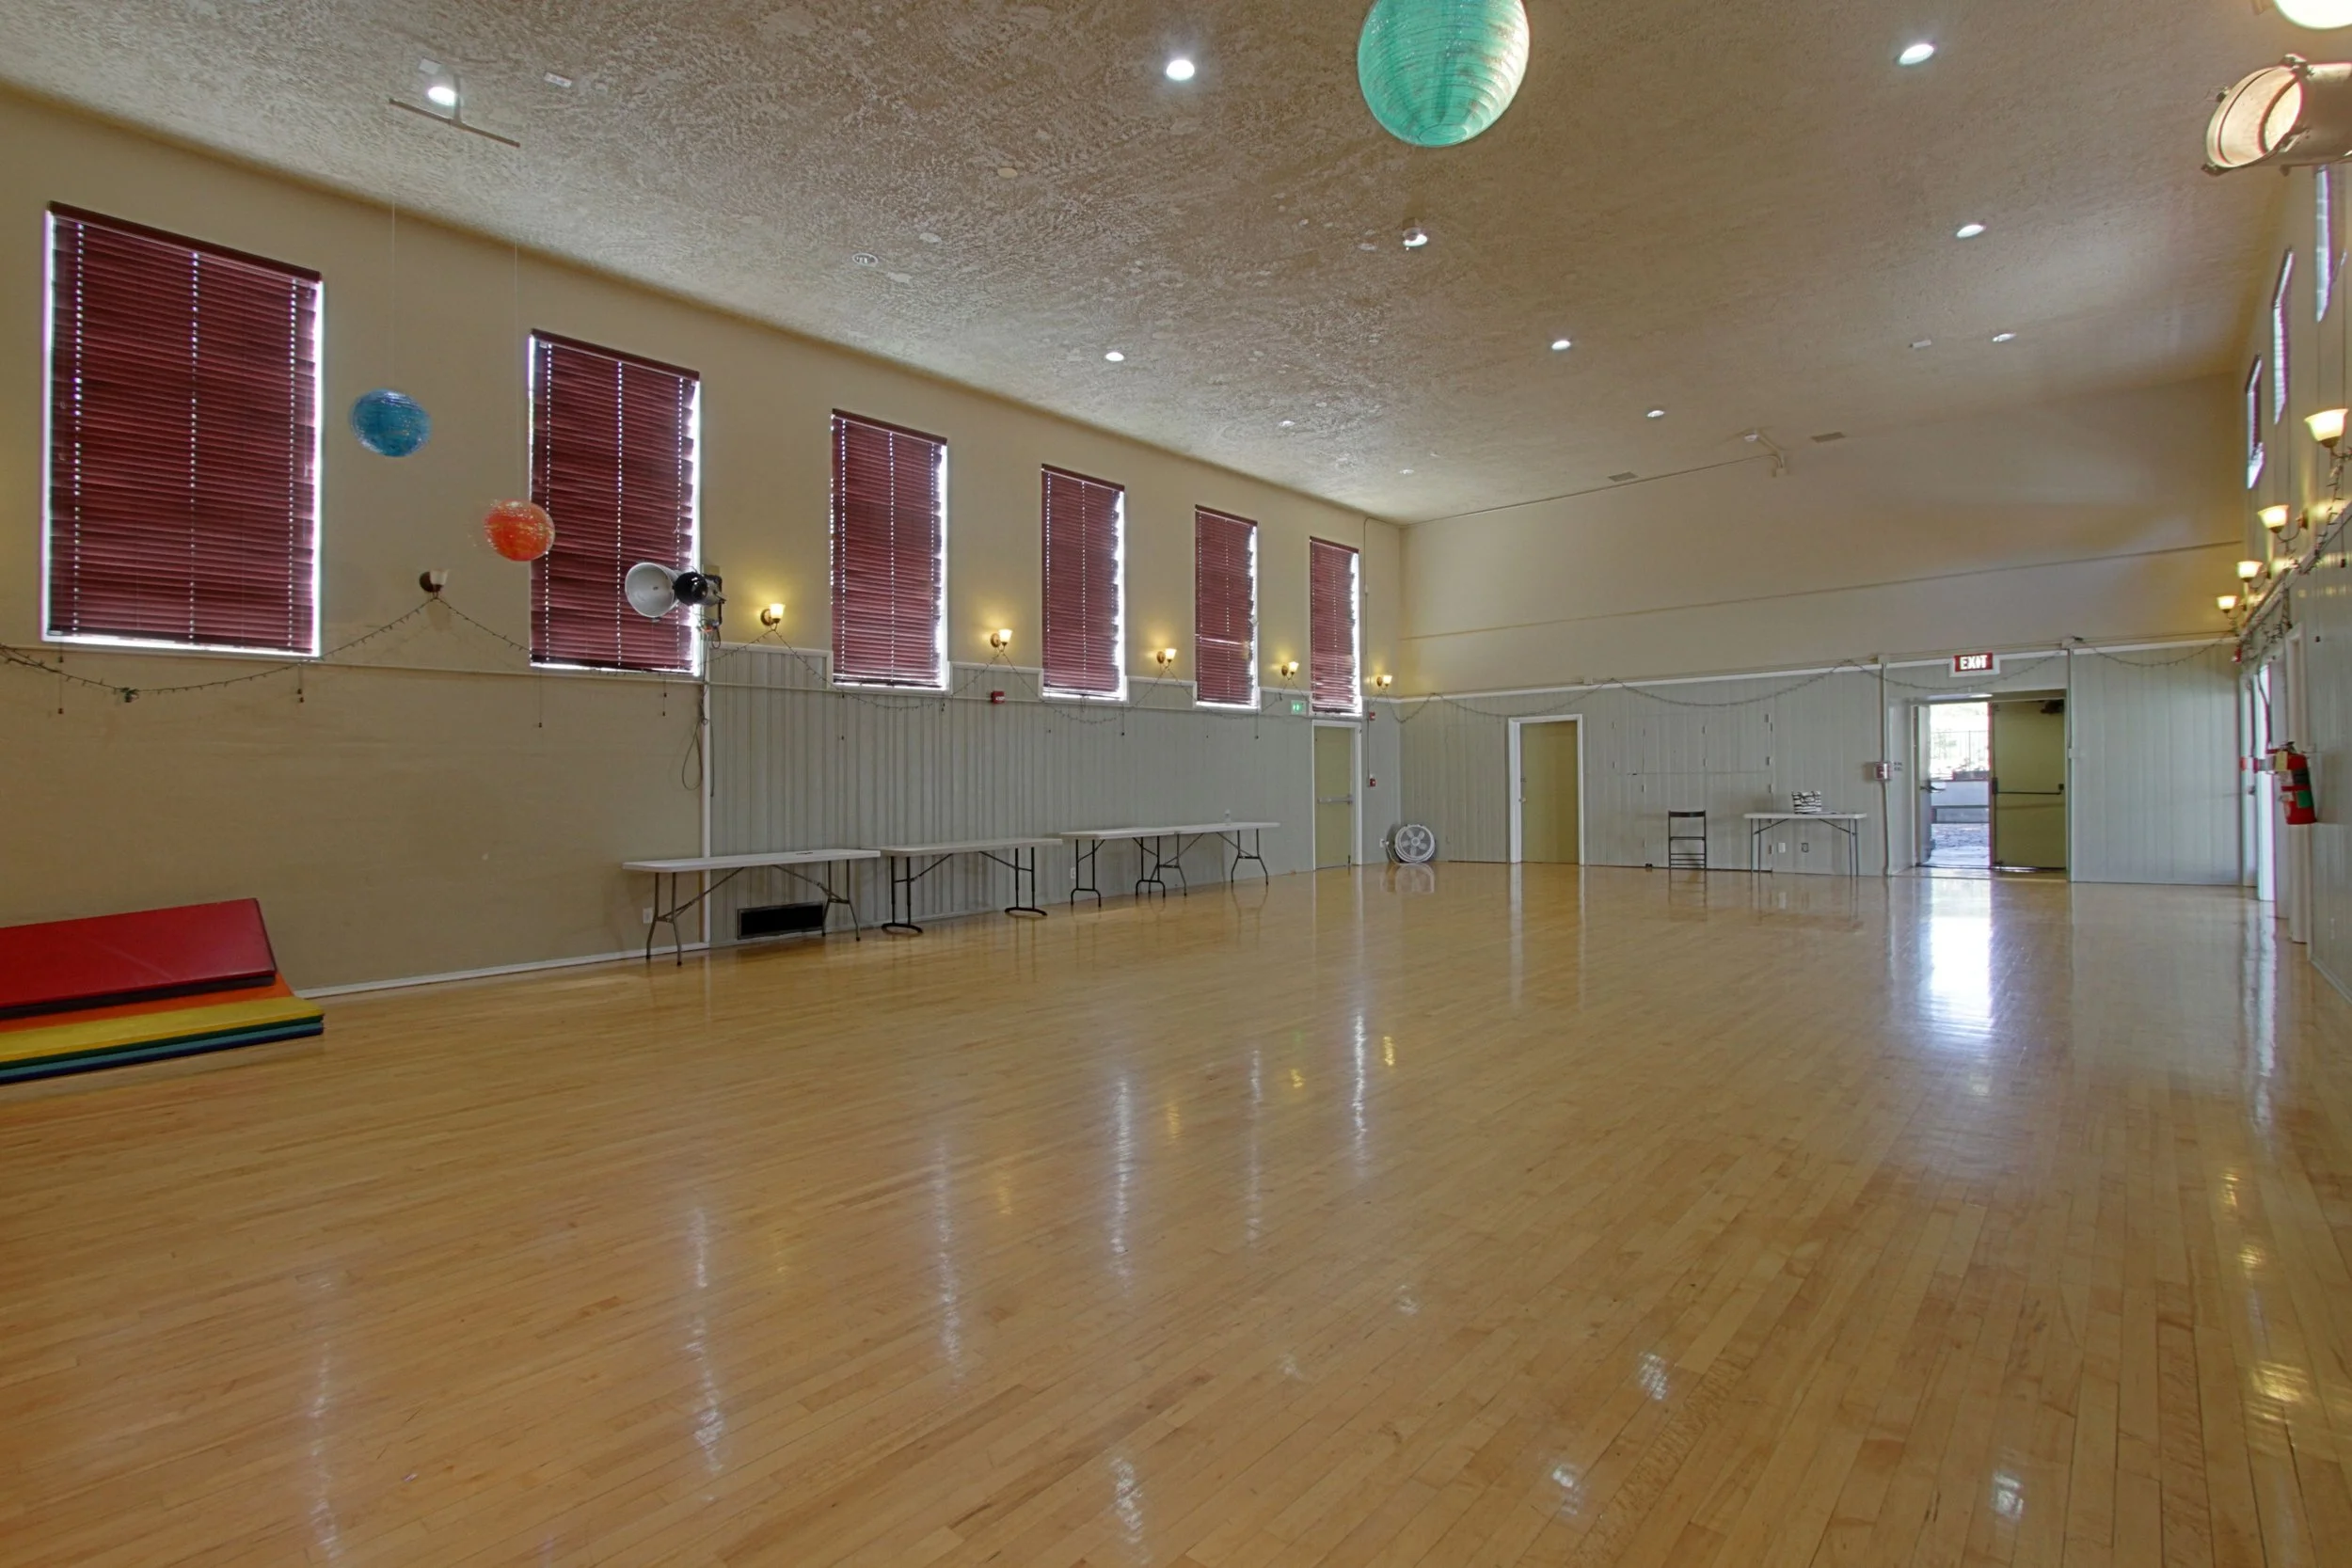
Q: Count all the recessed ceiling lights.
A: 11